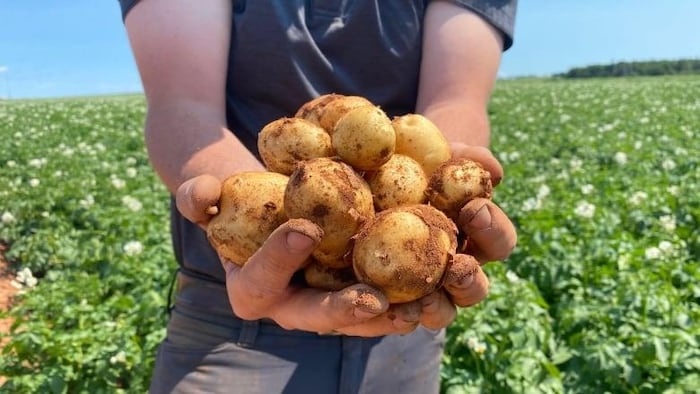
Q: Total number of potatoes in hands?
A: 11